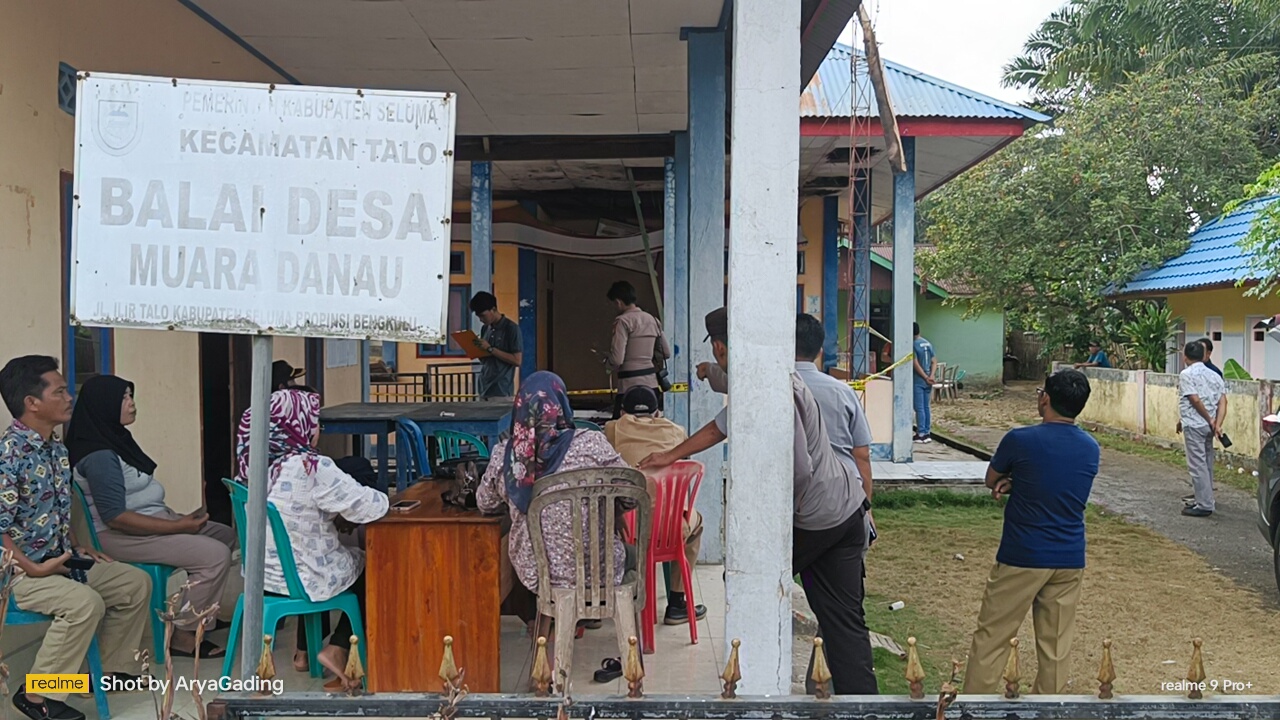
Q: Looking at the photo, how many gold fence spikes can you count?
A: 11